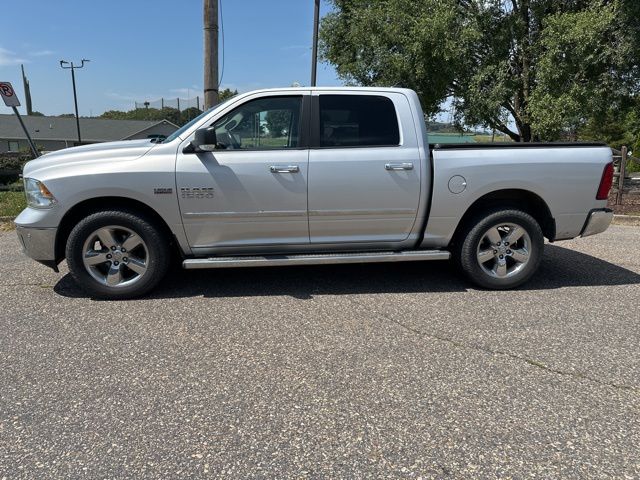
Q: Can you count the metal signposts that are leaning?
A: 1